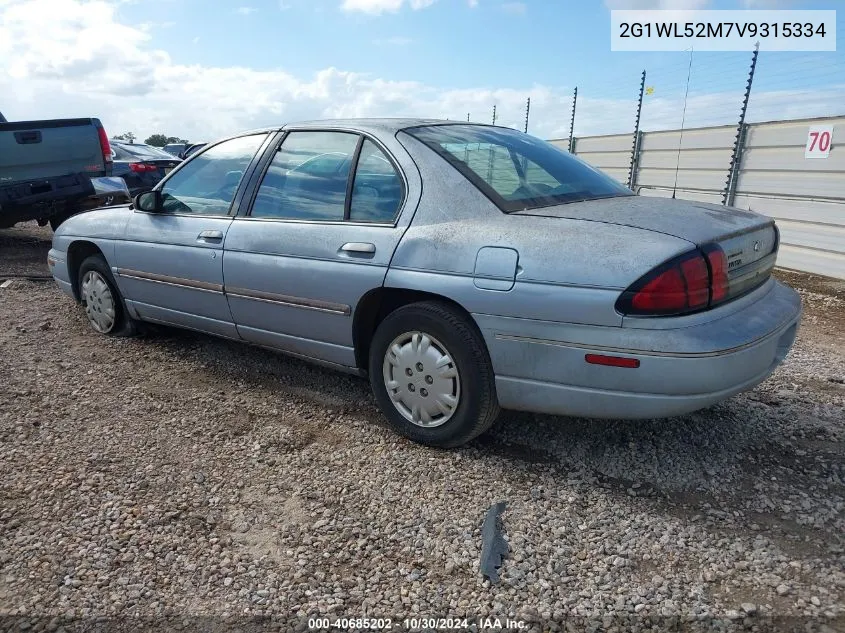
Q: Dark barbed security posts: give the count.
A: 6